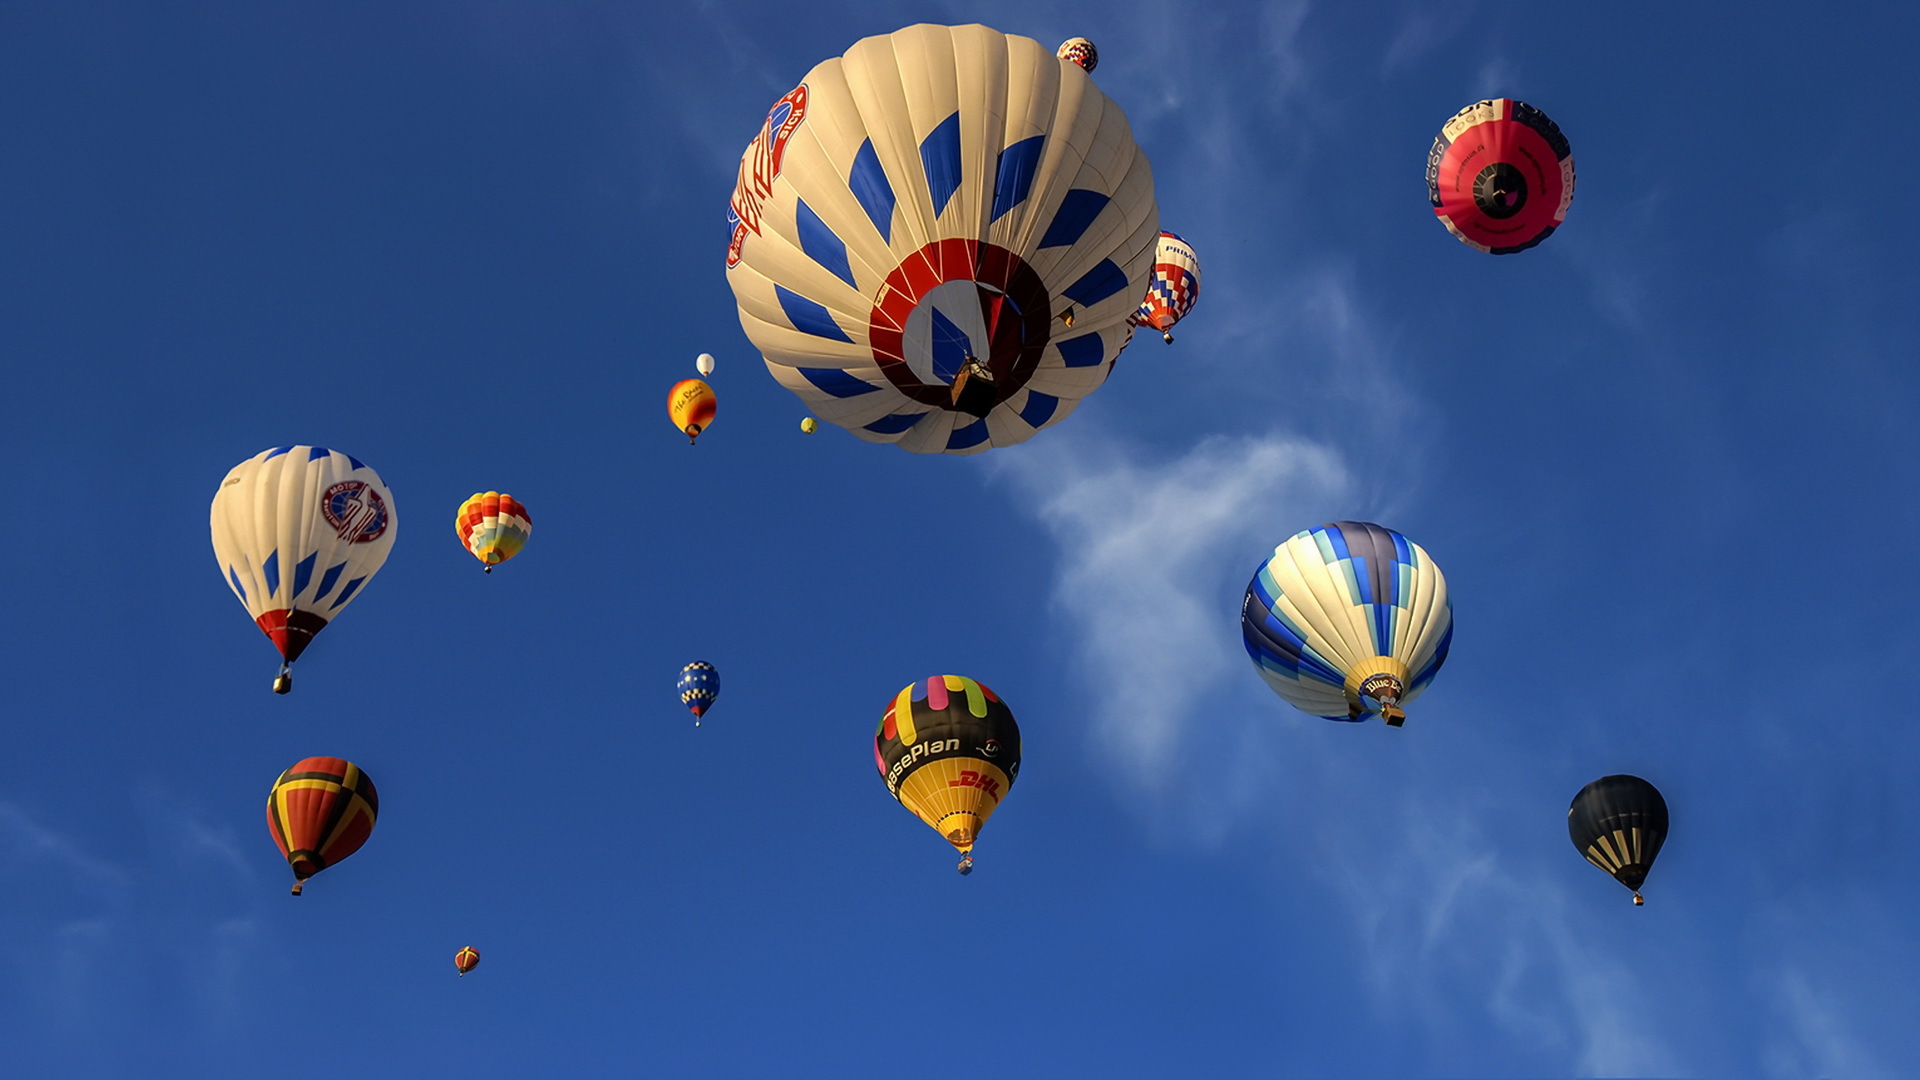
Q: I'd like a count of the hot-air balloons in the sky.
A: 15